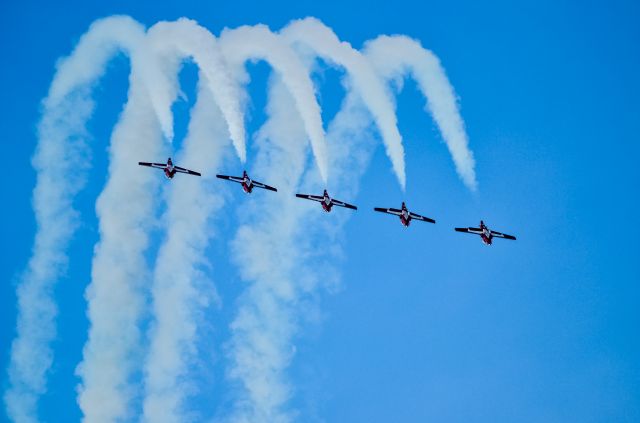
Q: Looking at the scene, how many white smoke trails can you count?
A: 5